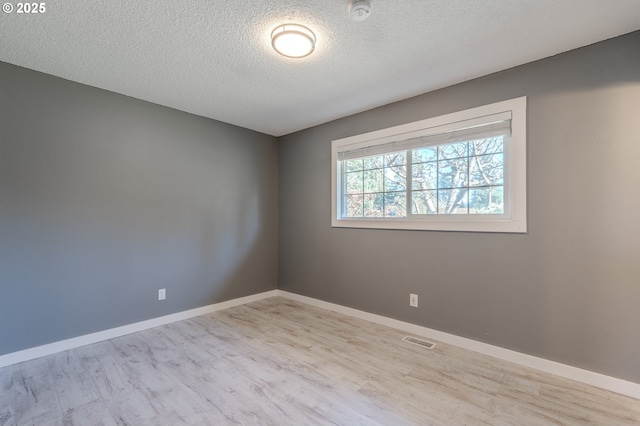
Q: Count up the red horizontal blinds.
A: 0